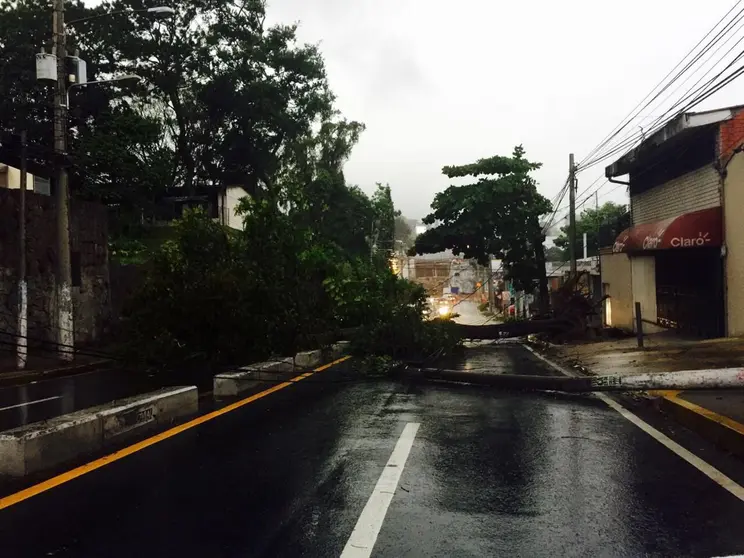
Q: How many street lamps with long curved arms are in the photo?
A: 2